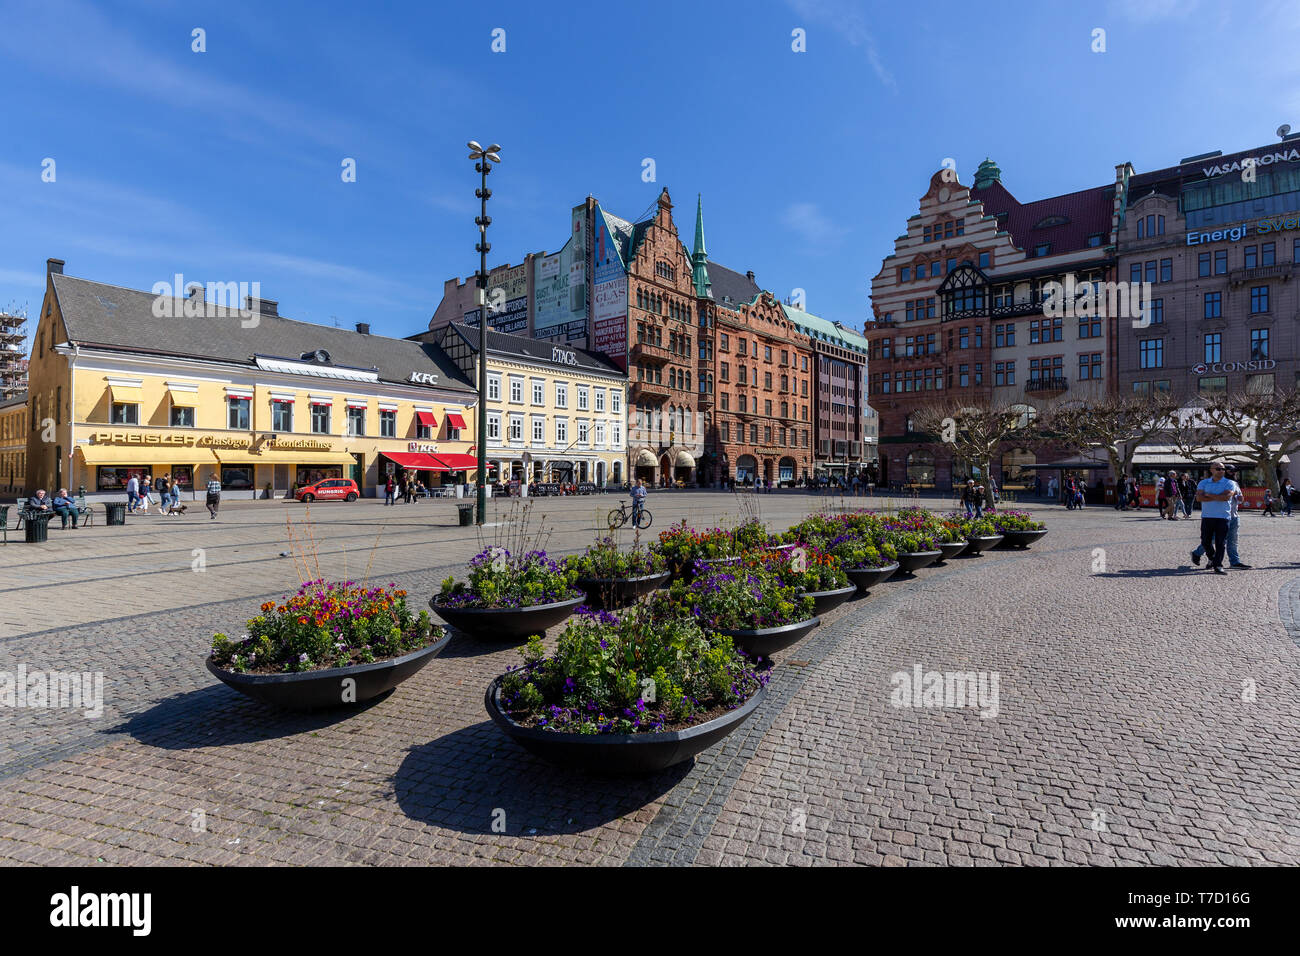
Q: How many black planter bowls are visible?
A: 13